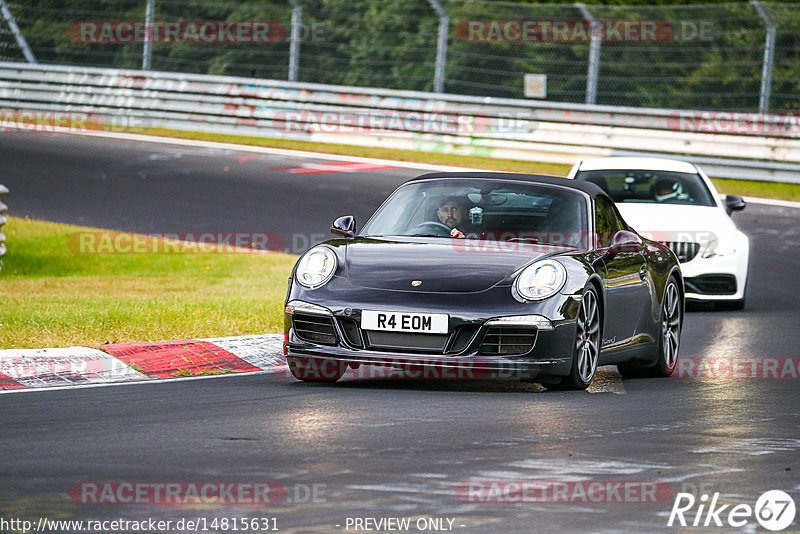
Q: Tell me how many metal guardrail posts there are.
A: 6